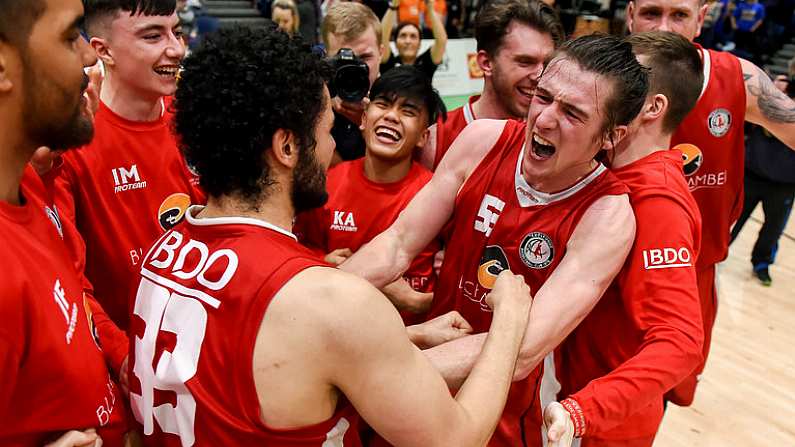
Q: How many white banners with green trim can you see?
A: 1